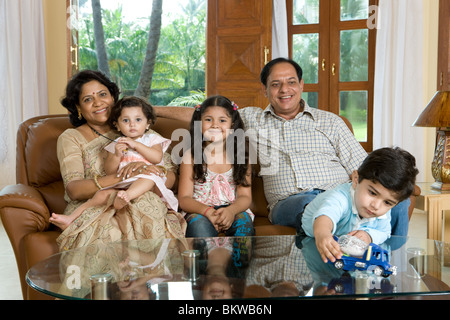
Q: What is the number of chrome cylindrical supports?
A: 4